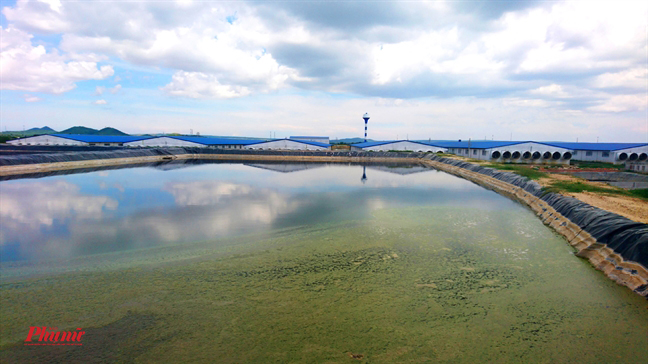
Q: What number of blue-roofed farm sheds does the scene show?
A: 6